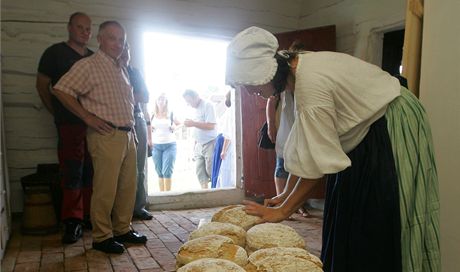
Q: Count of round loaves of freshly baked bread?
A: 6